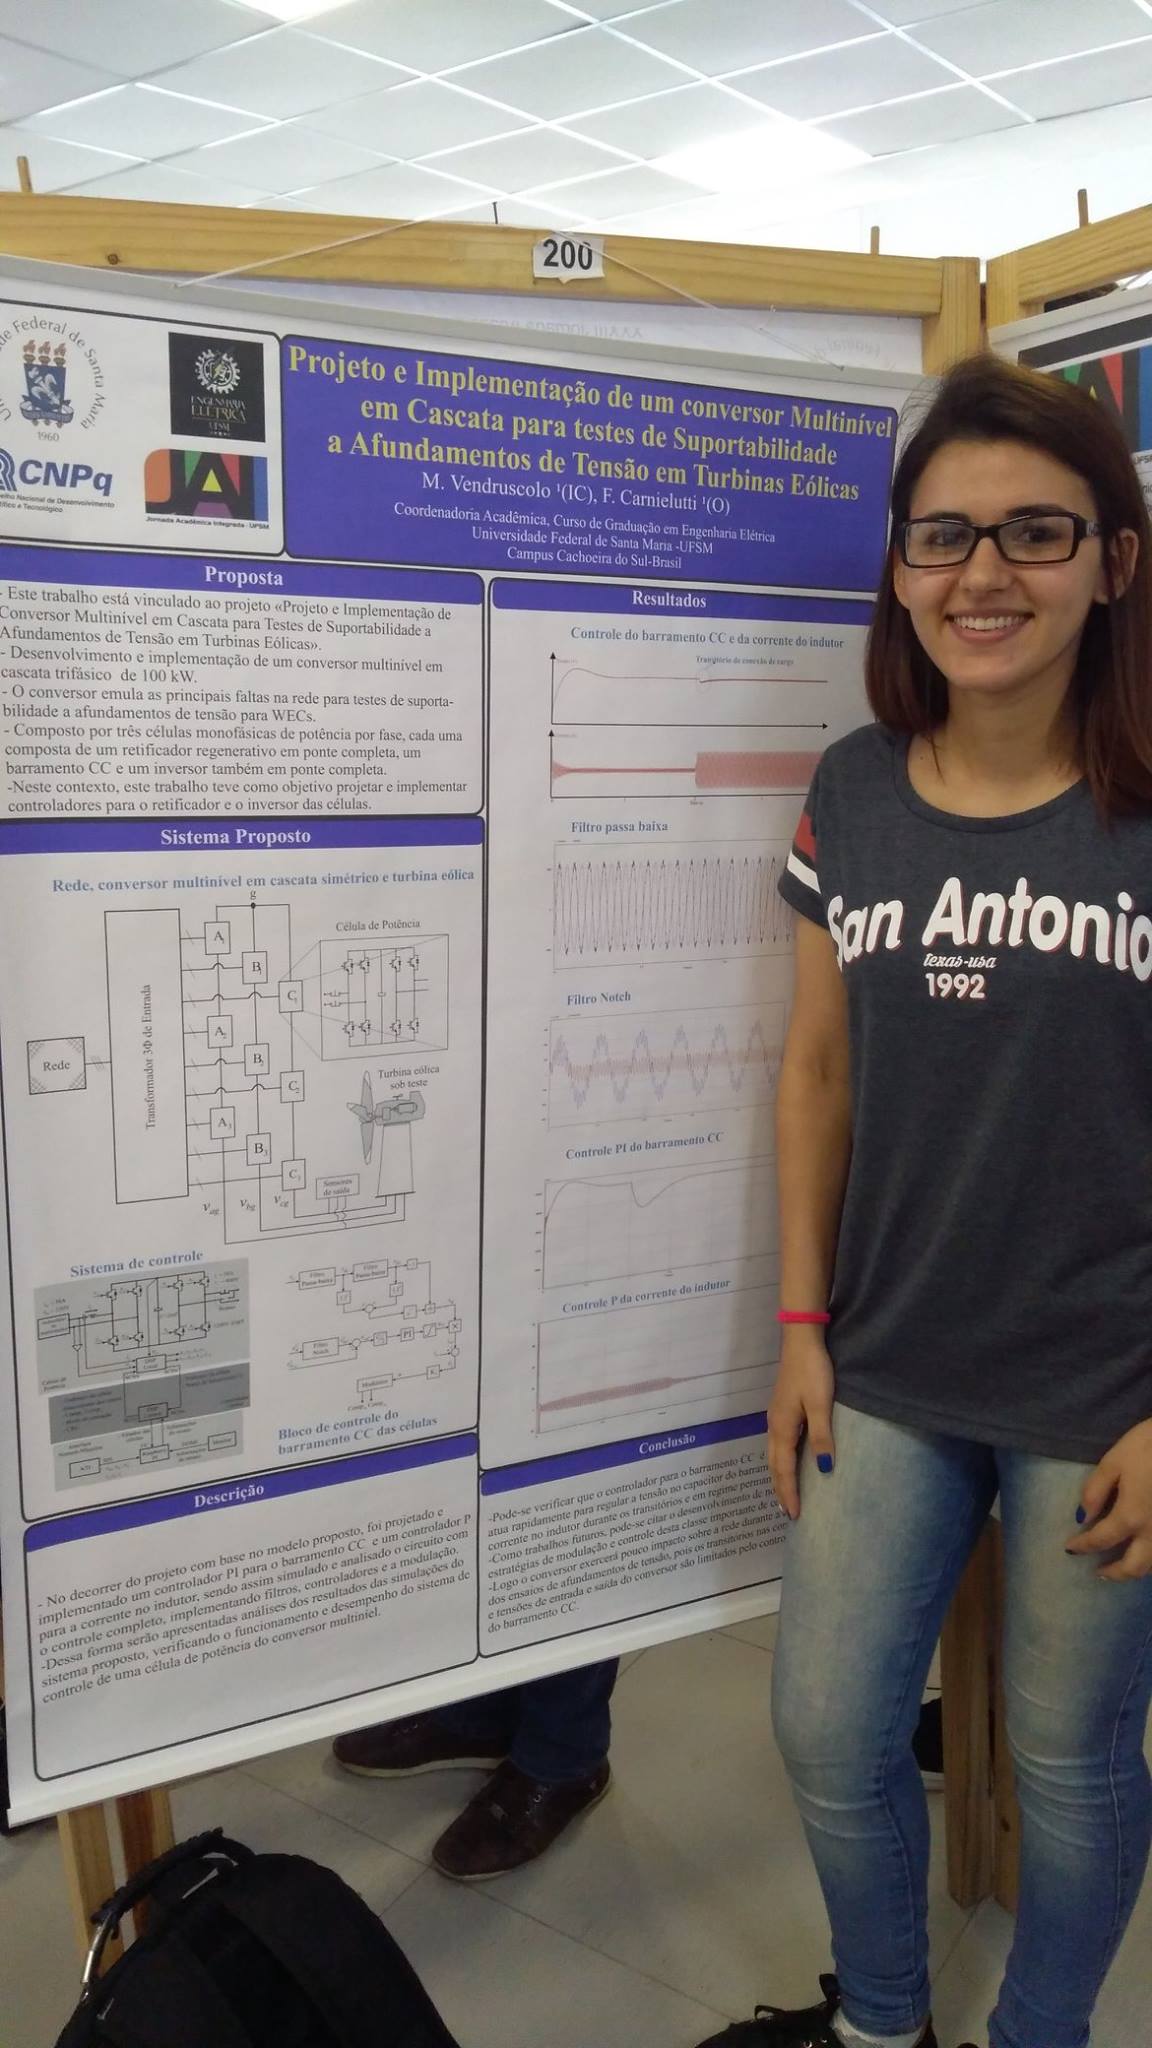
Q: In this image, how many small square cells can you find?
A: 9